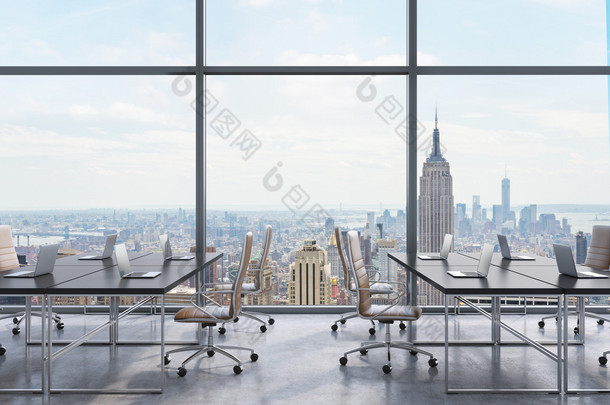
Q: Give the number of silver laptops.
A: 8